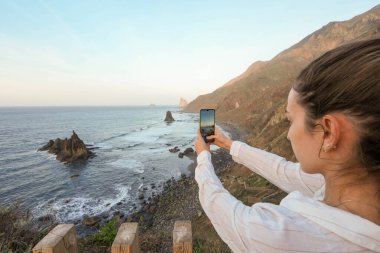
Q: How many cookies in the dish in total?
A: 0